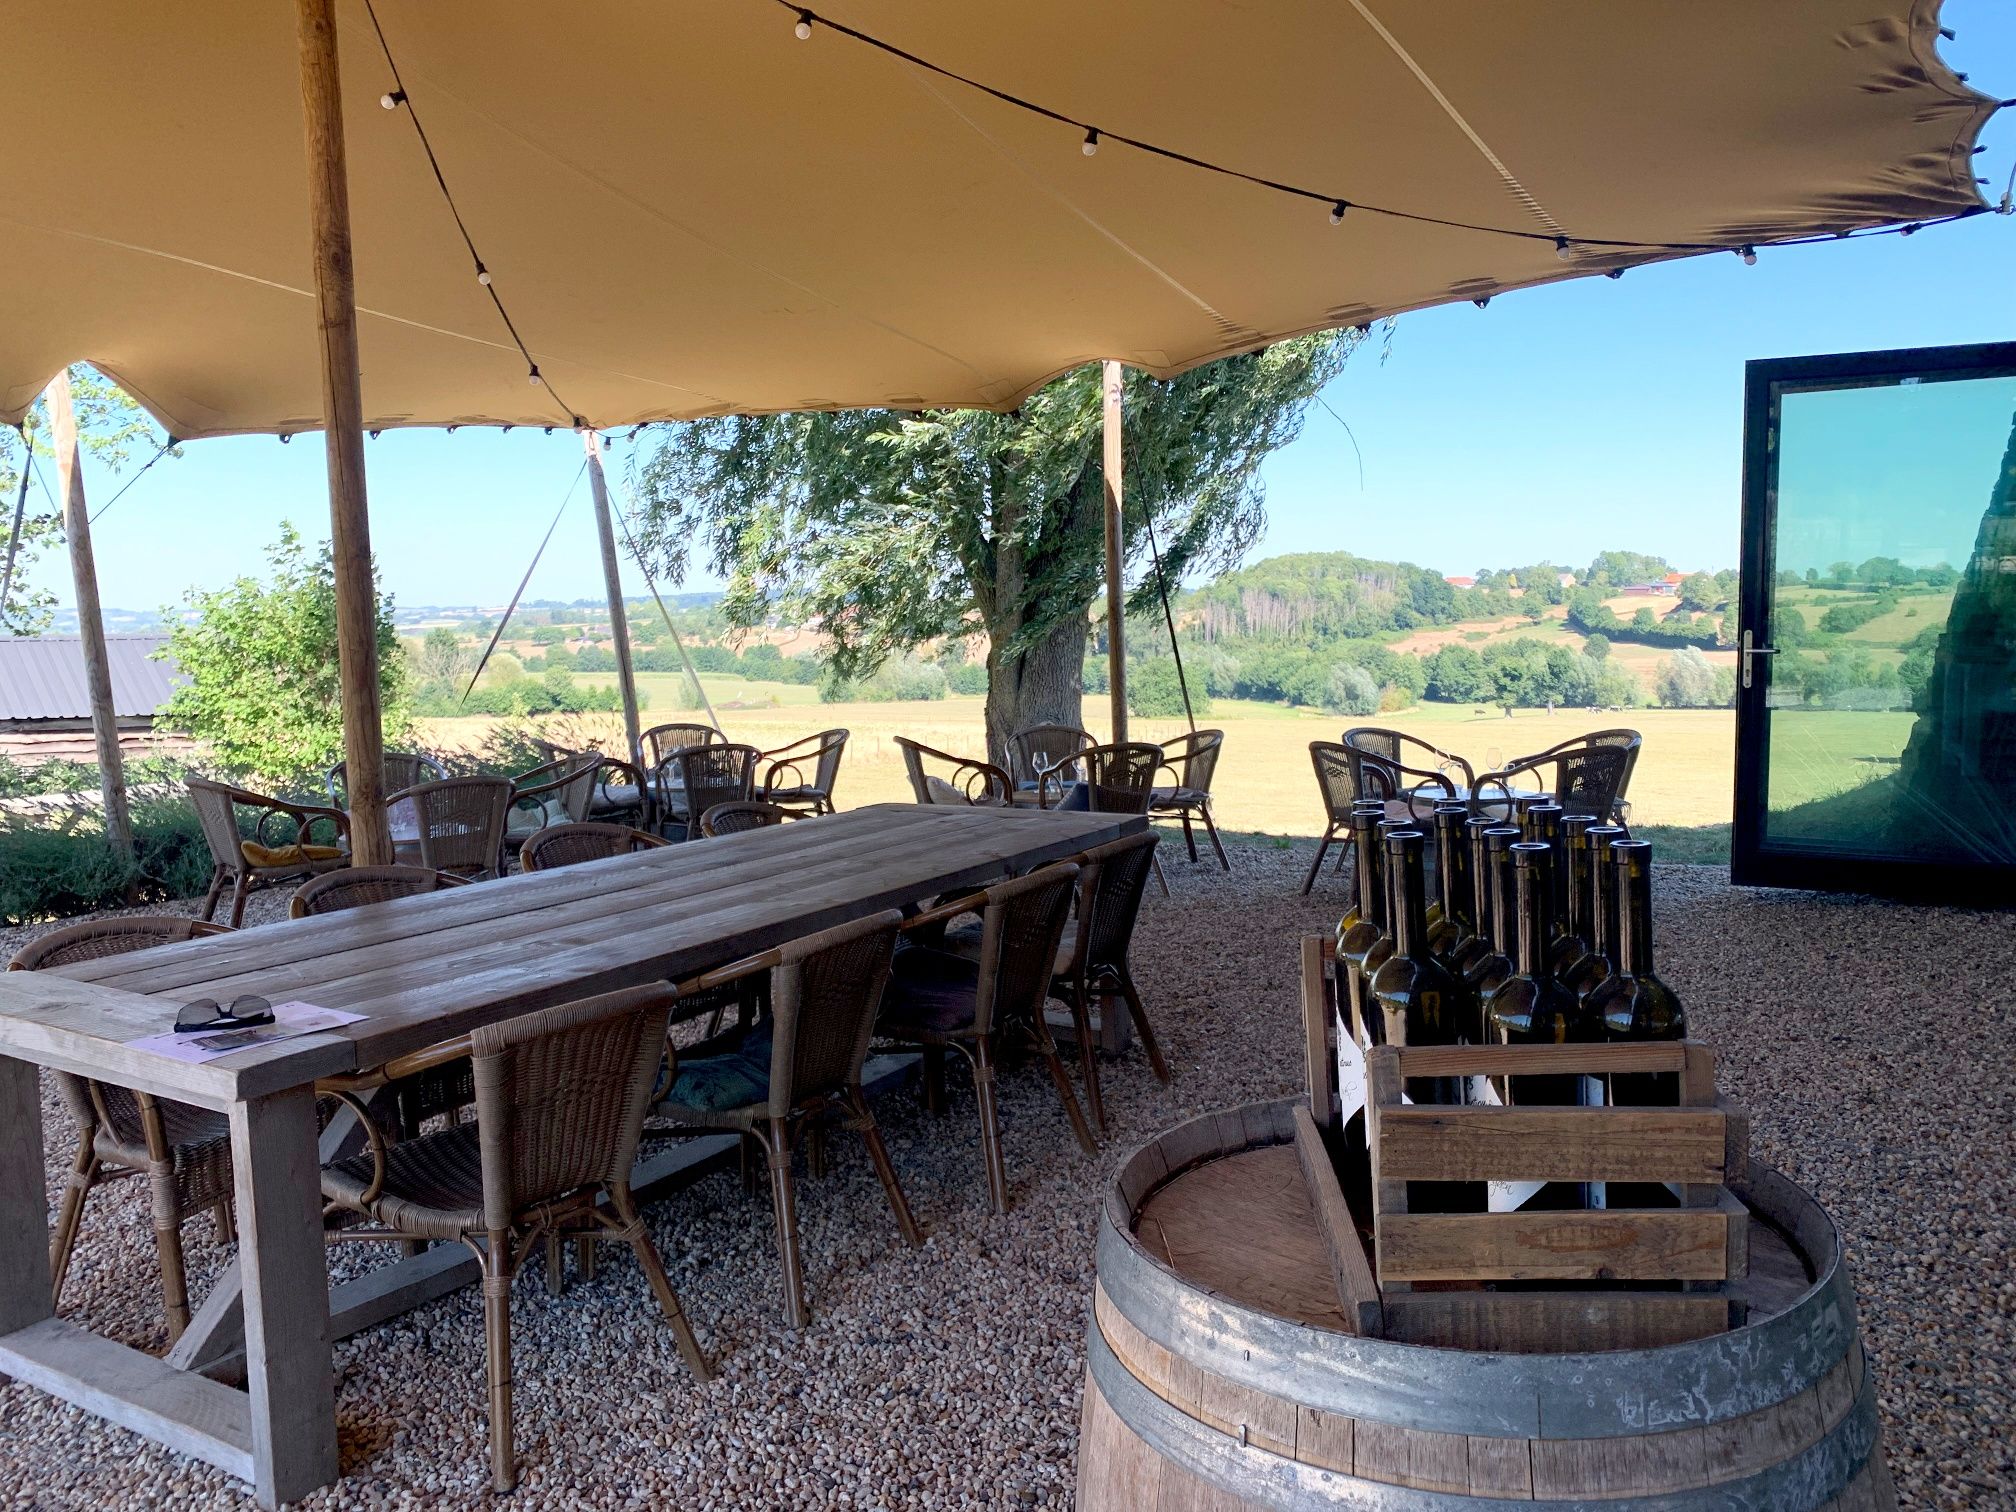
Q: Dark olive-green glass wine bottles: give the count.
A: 14